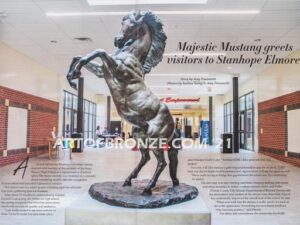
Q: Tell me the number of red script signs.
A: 1